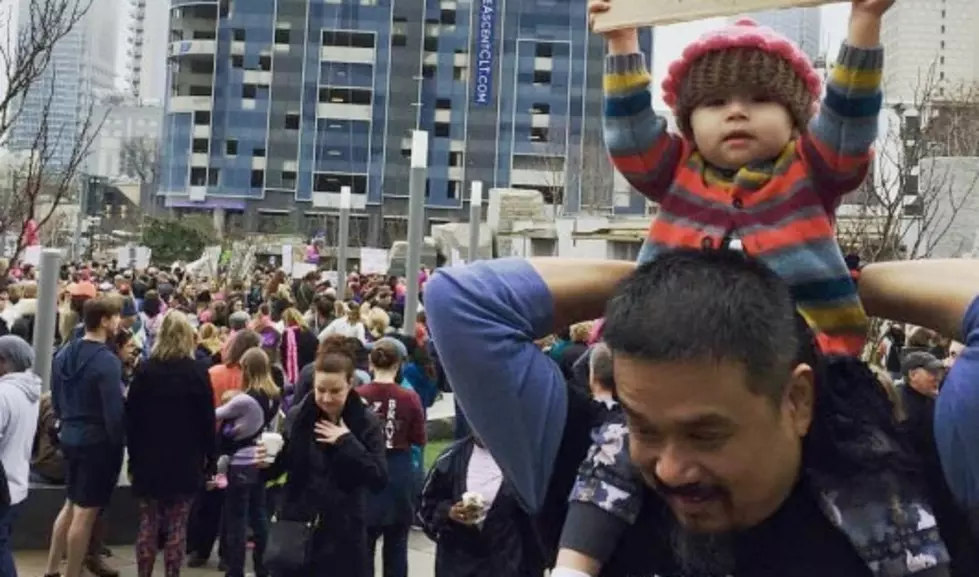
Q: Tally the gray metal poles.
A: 4